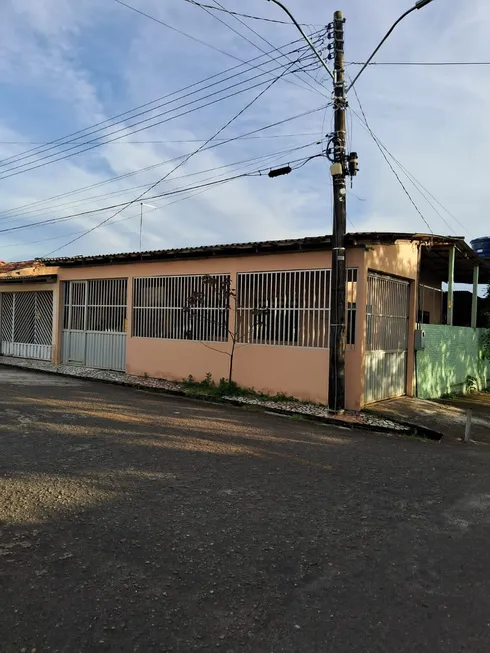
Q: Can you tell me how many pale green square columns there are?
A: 2